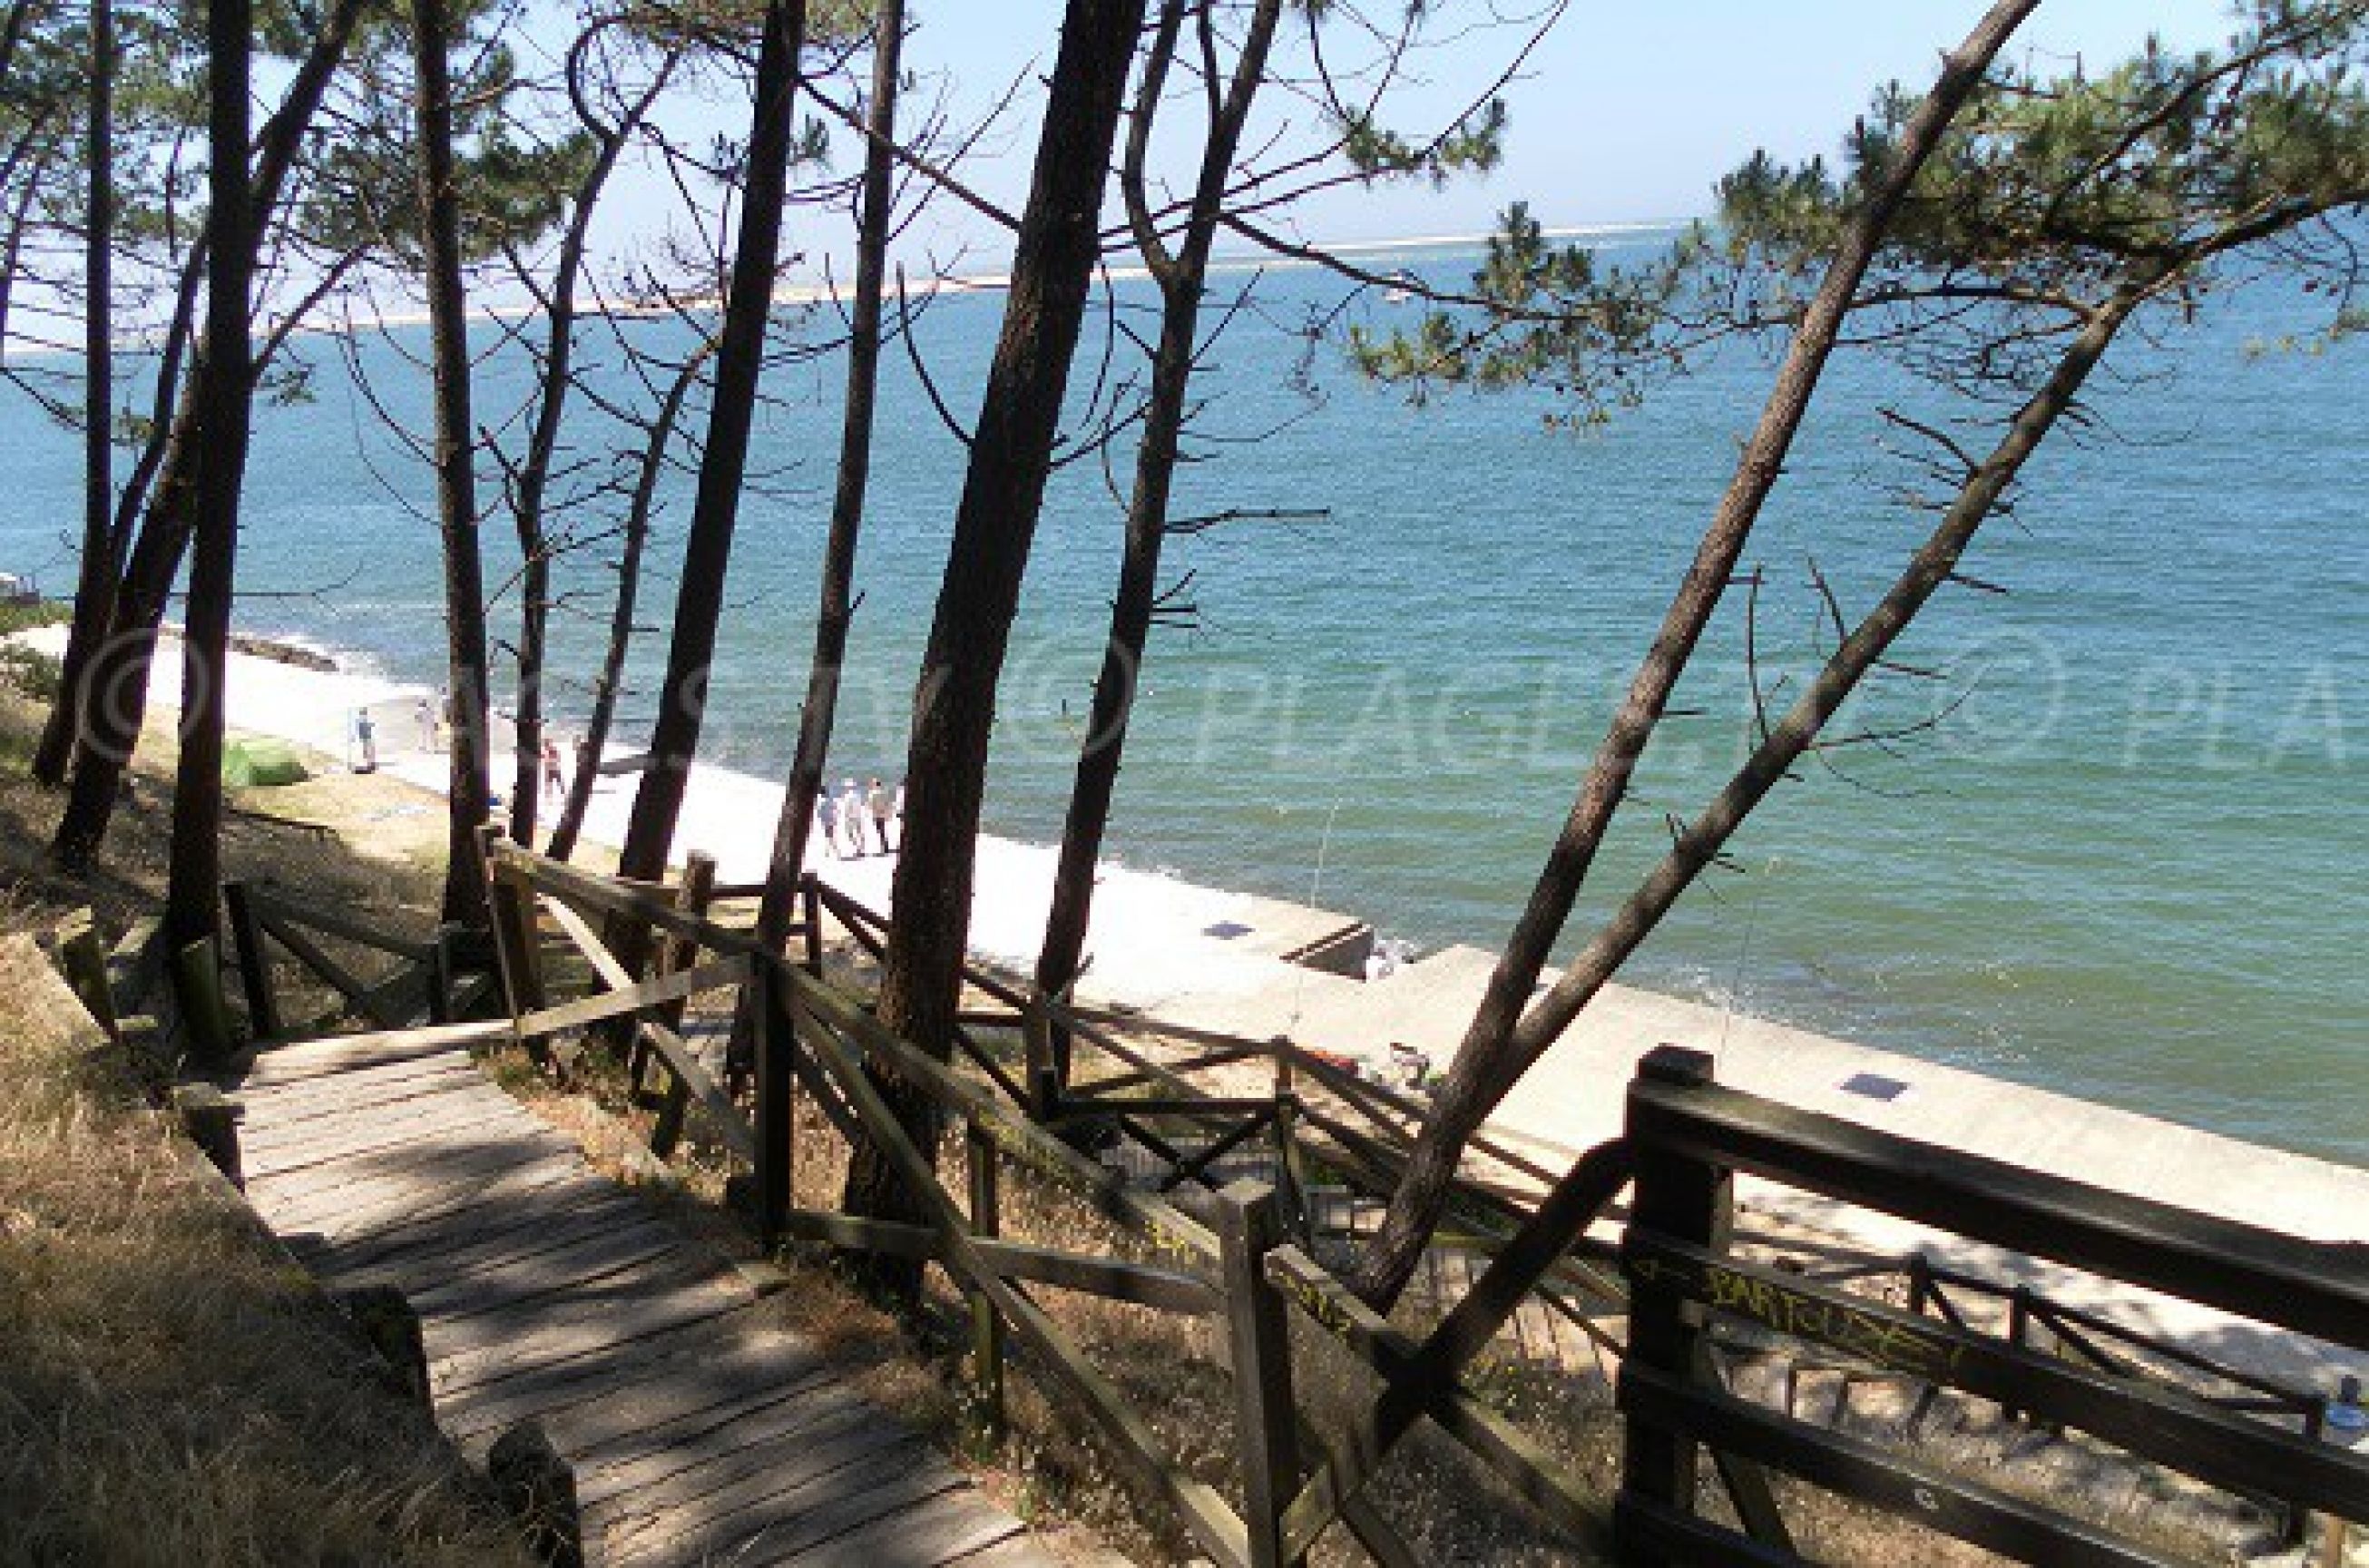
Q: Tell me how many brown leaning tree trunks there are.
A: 2